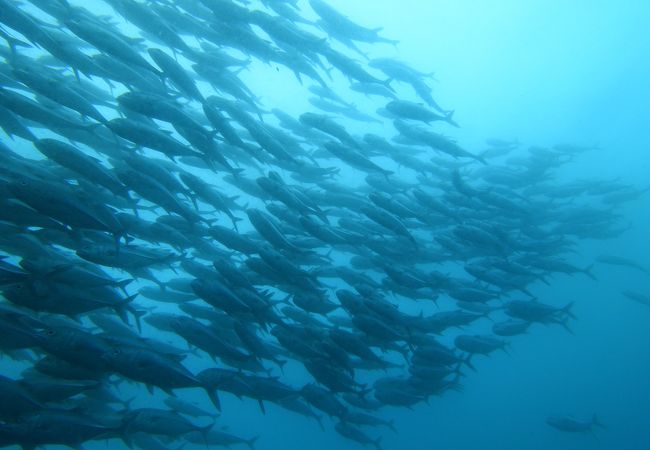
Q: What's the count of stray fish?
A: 3